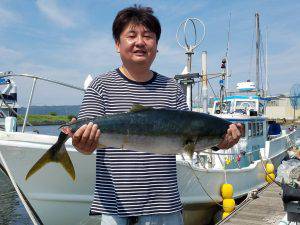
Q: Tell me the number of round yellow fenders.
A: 5